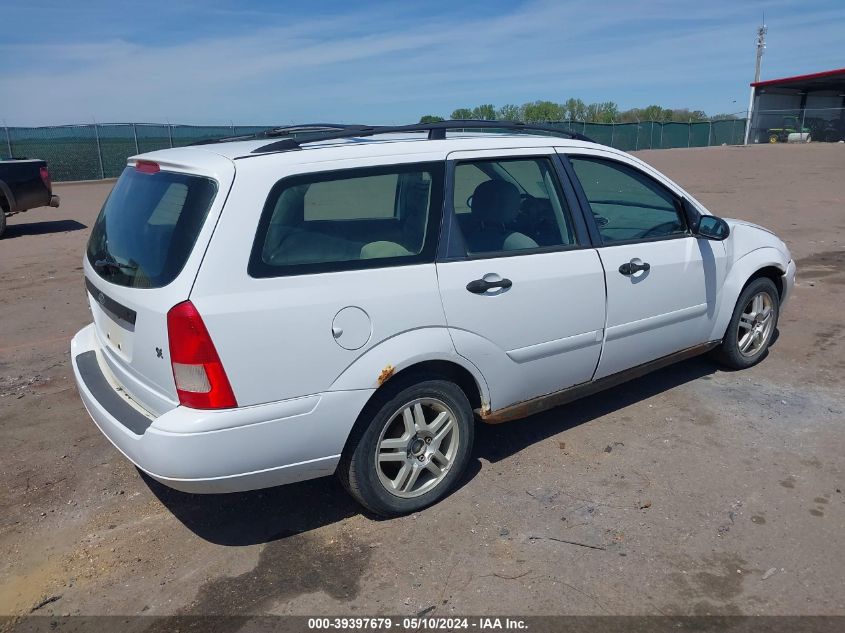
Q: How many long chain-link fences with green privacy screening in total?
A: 1